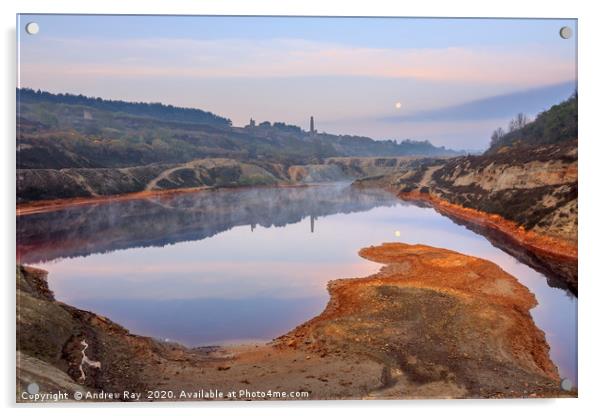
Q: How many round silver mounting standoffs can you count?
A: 4